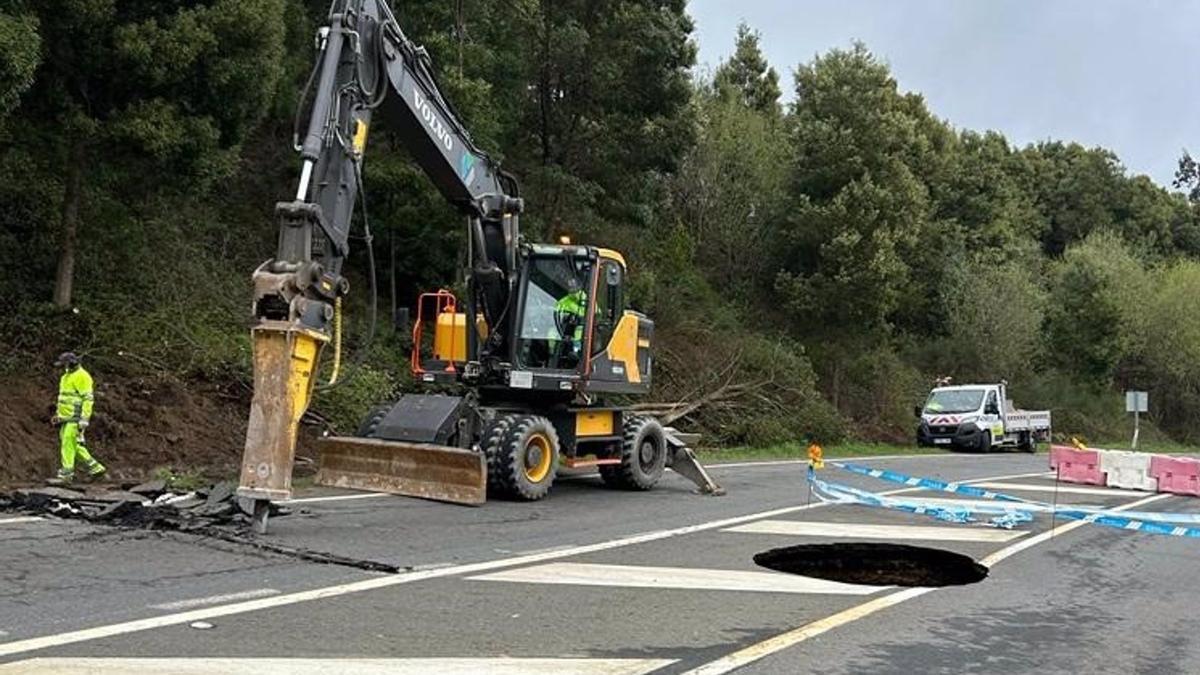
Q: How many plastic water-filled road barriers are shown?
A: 3